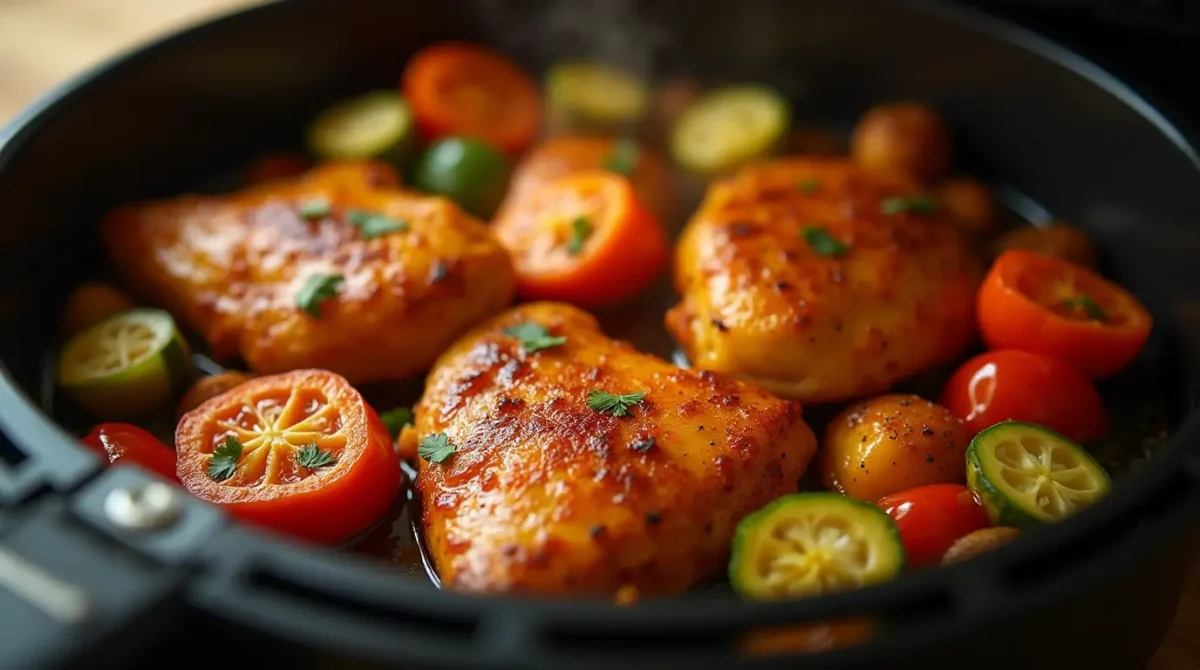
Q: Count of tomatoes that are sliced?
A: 4